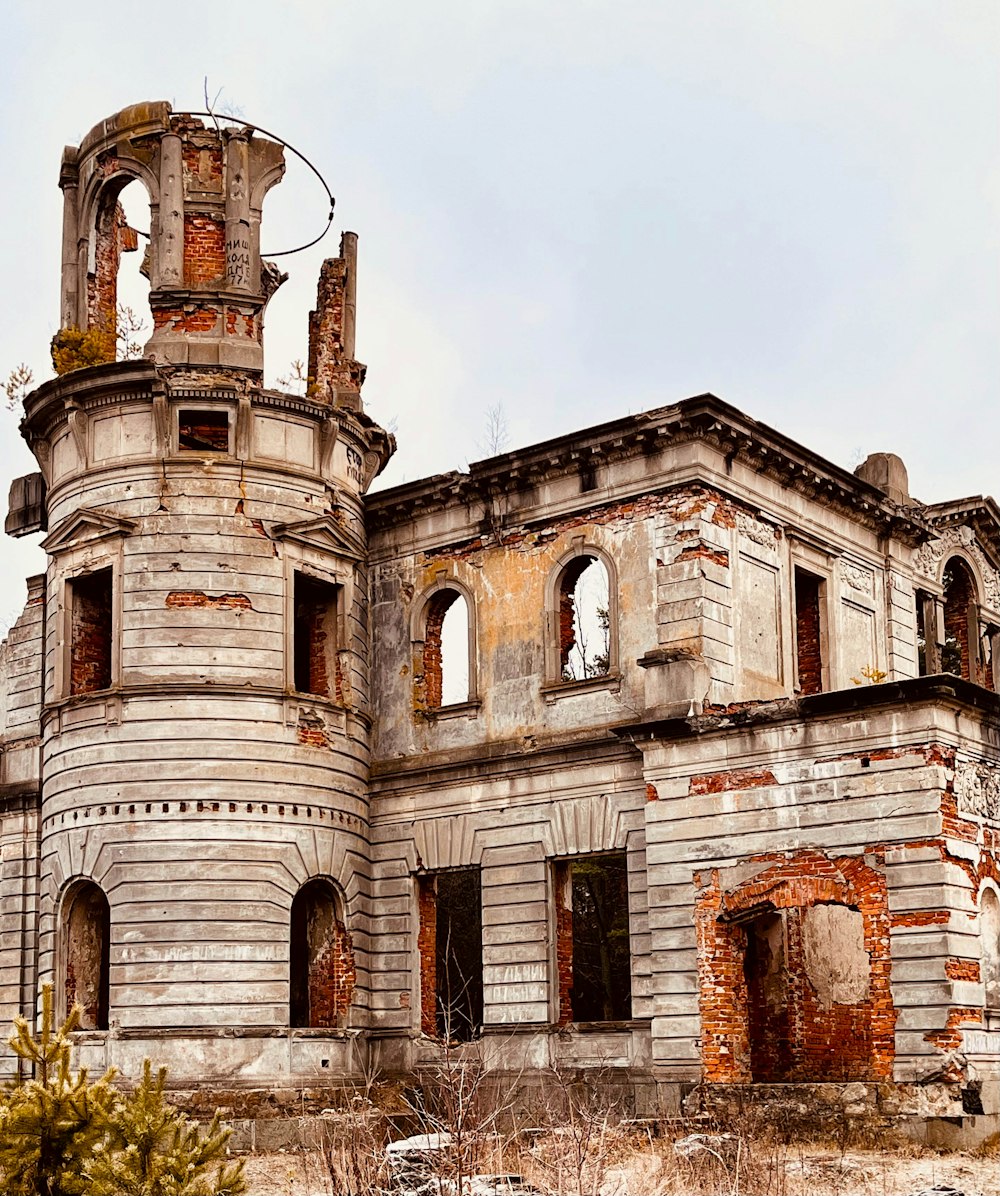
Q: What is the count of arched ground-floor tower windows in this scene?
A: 2